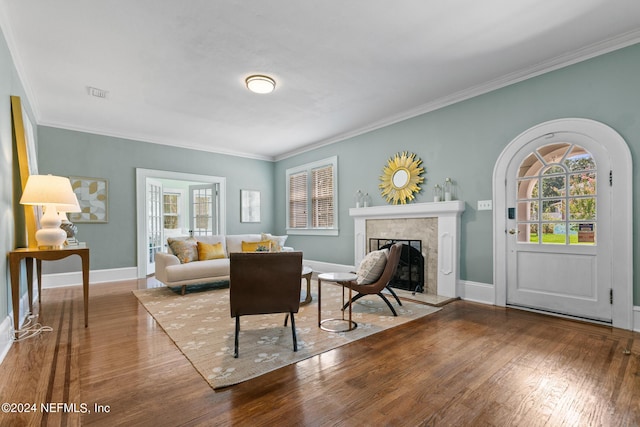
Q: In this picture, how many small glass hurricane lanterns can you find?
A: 4